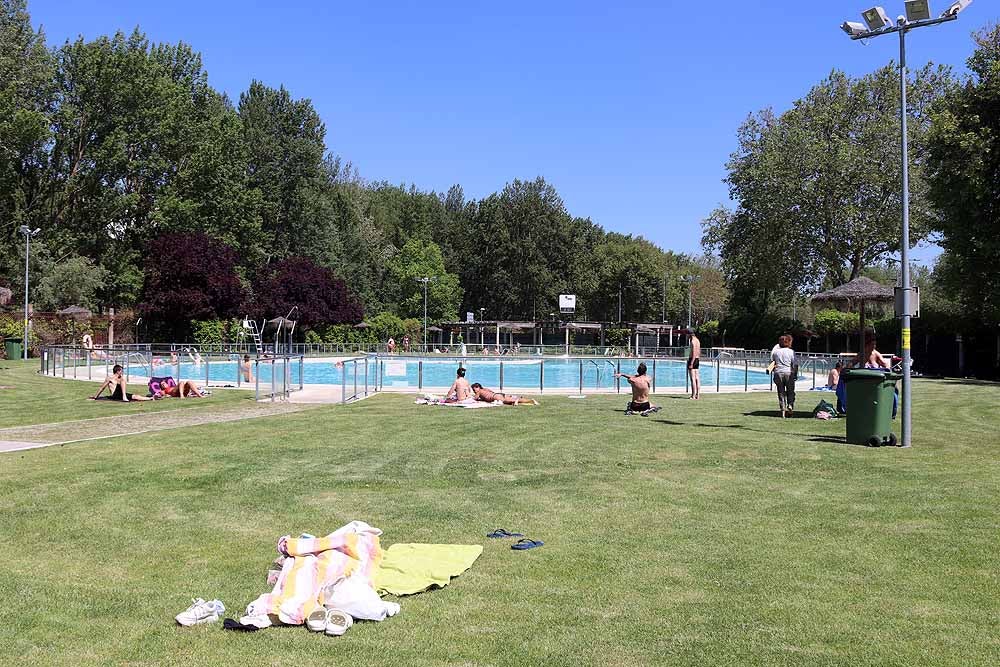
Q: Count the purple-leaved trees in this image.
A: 2